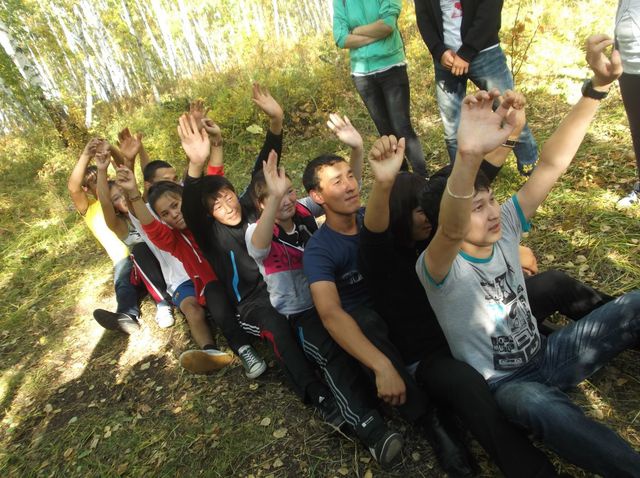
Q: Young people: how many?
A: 12